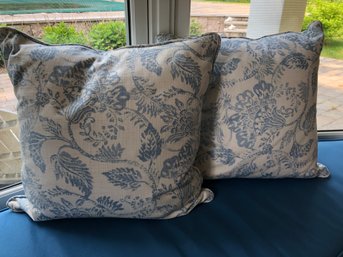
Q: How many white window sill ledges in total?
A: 2